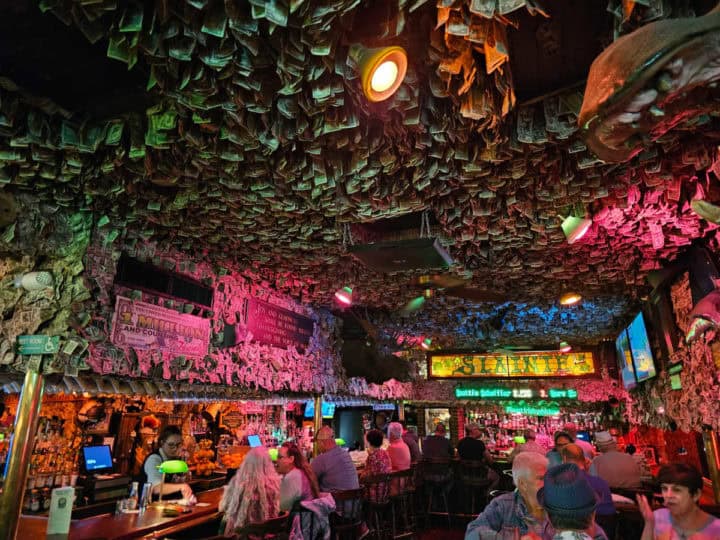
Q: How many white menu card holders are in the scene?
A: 1